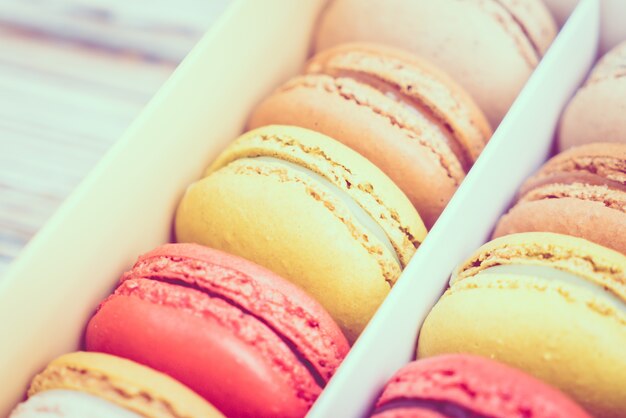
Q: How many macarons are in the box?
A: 9